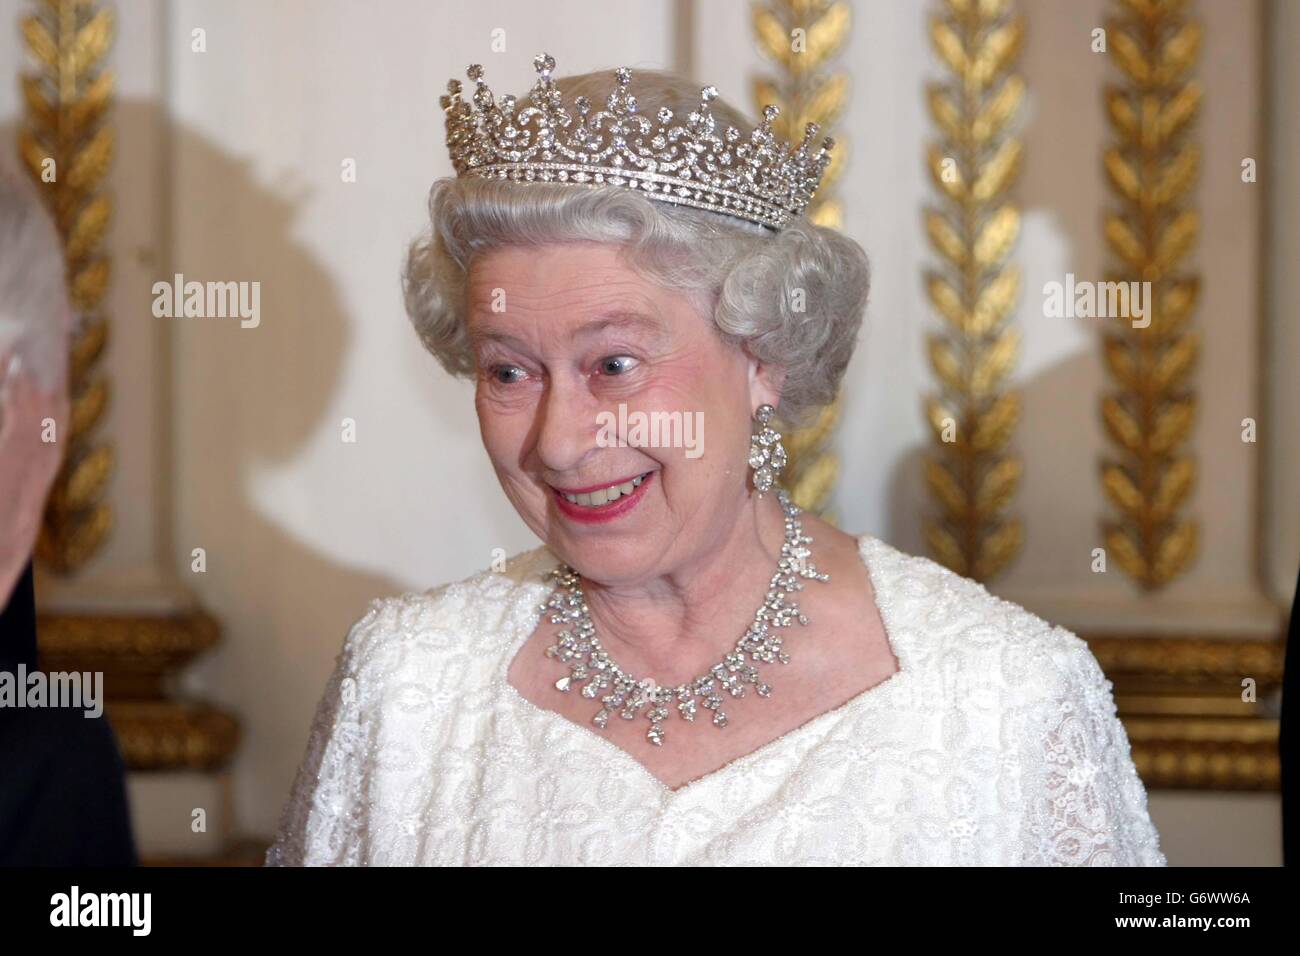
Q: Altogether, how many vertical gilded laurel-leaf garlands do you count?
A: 4